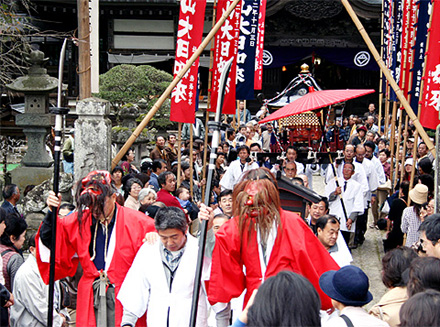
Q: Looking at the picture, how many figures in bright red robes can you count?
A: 2